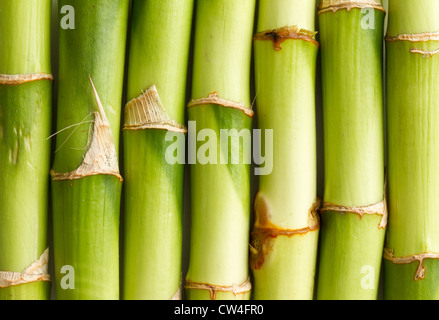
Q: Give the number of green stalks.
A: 7